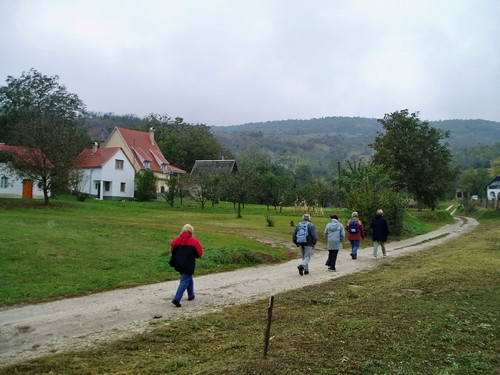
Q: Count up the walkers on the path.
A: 5